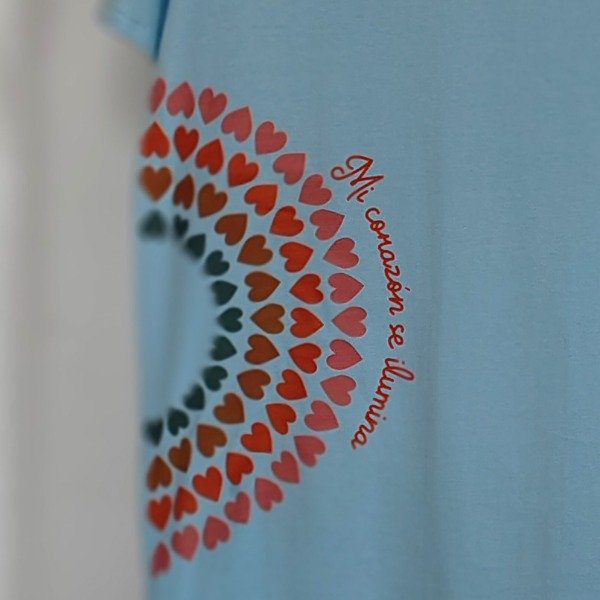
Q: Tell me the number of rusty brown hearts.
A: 13